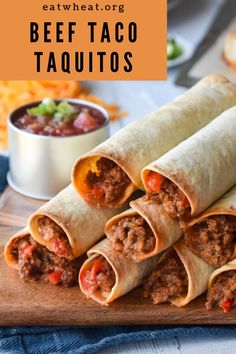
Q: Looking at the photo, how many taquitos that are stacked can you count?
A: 9